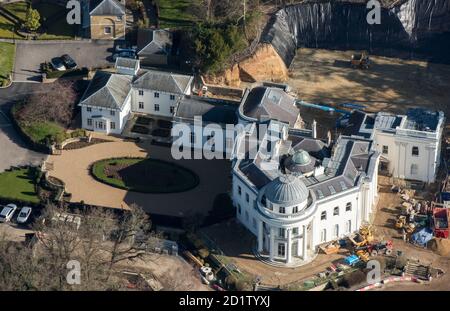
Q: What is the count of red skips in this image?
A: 1